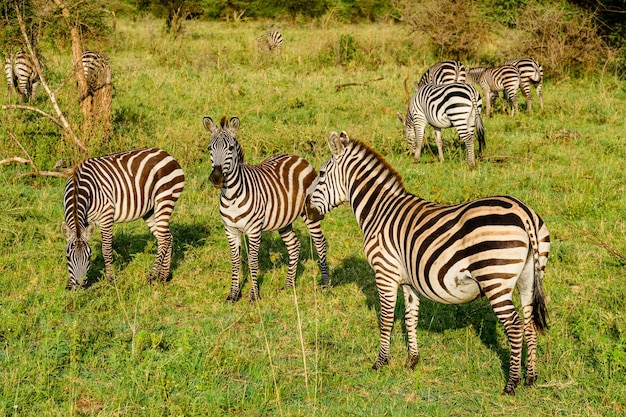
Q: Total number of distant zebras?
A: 7